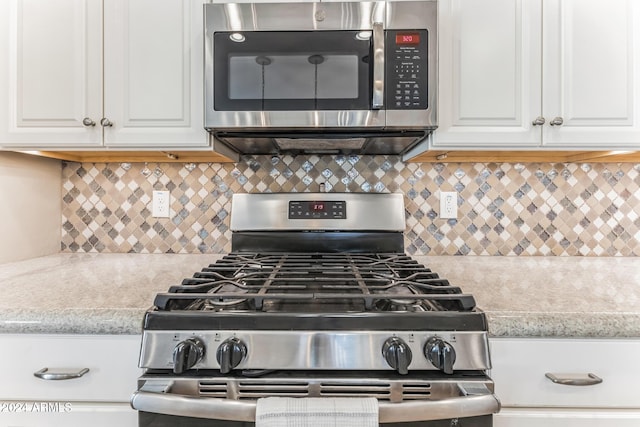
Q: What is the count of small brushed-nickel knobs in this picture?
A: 4